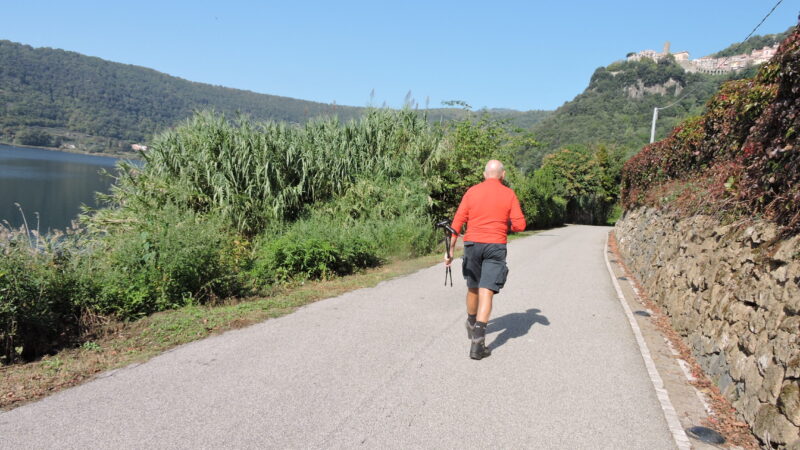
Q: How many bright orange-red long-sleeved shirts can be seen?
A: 1